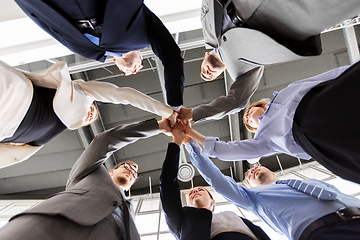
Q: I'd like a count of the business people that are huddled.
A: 7